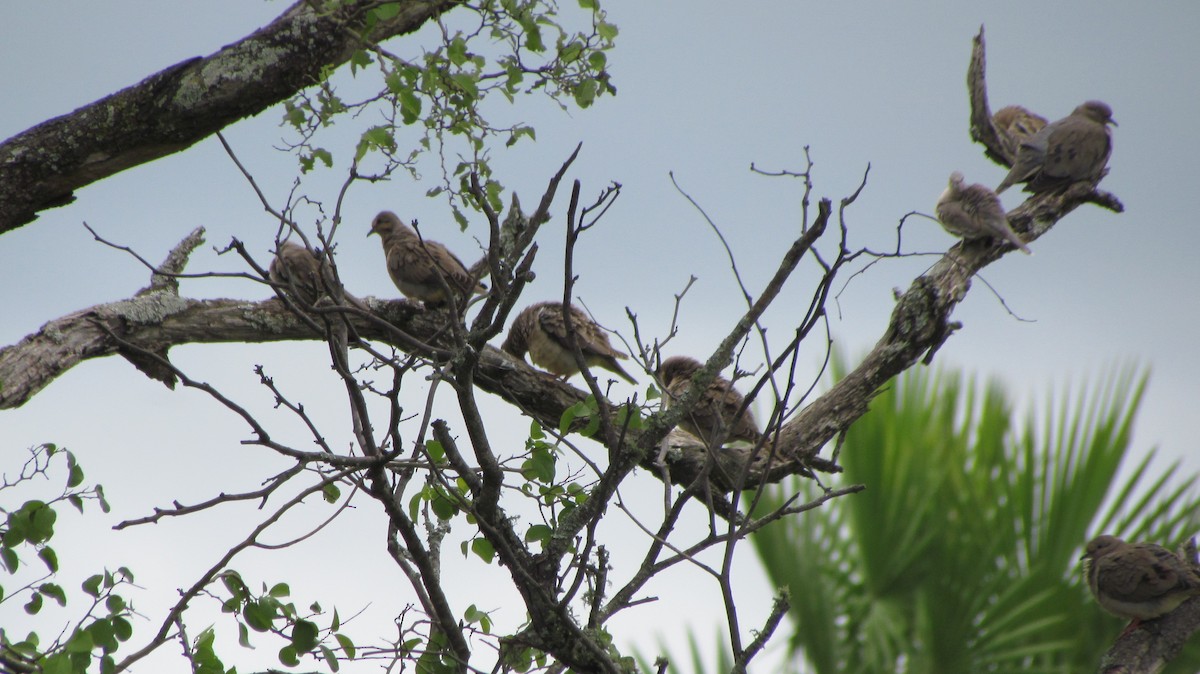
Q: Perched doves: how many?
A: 8